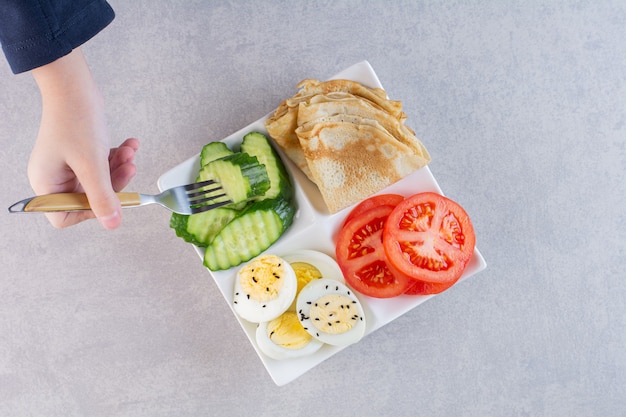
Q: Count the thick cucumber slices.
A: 5